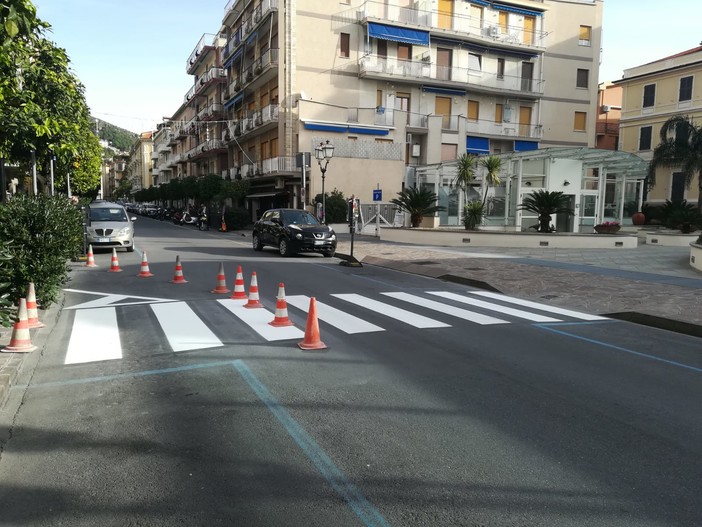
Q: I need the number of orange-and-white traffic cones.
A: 10